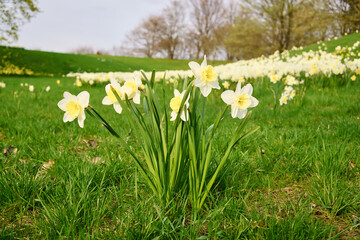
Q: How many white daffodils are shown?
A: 6